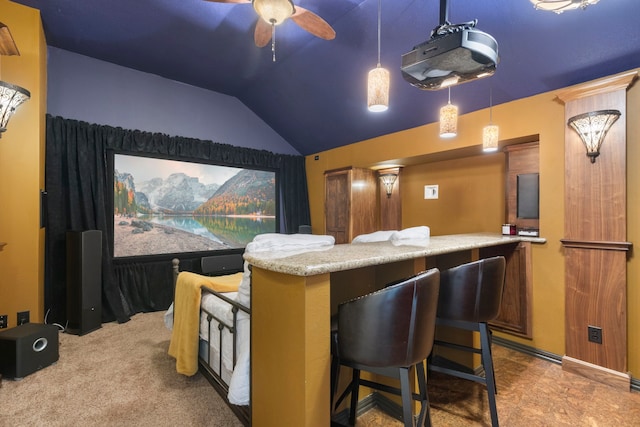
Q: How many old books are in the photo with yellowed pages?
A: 0